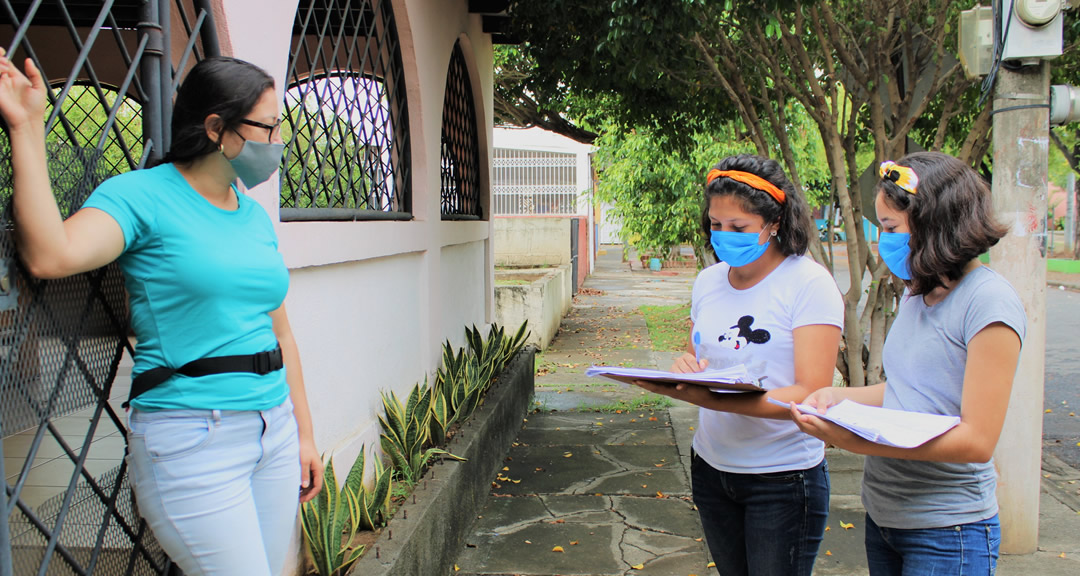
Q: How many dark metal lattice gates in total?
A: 1